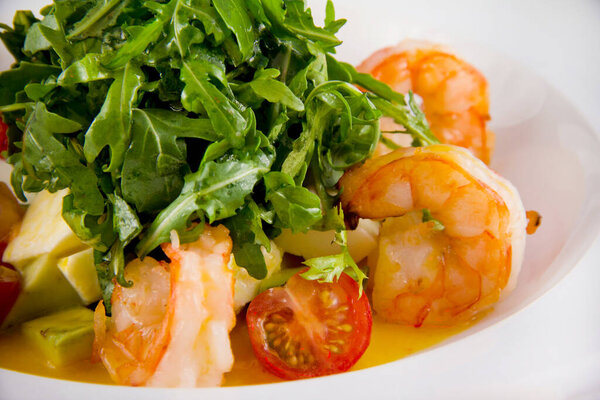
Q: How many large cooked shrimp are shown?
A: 3